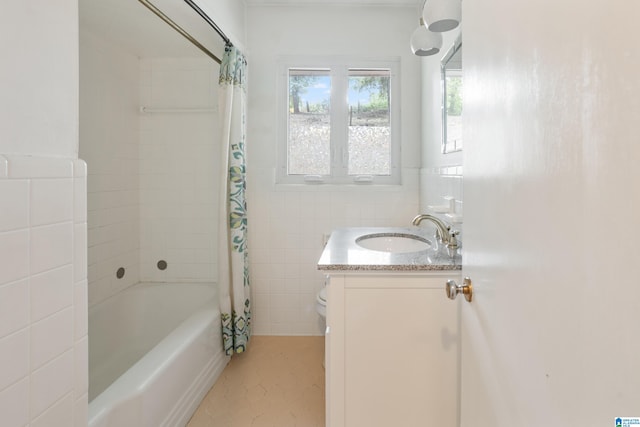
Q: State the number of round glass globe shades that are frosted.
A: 2